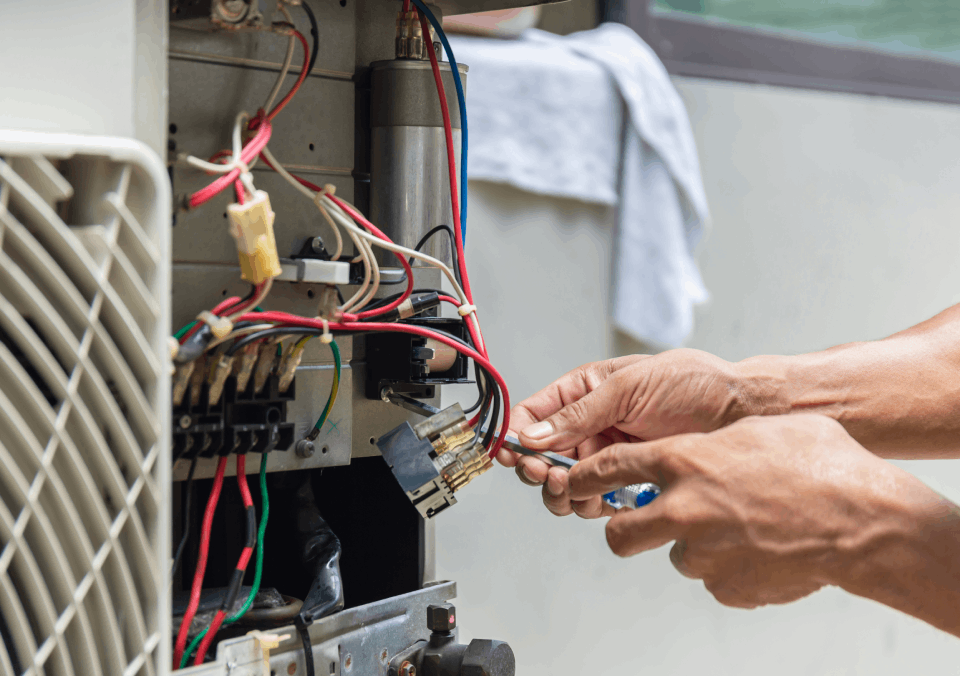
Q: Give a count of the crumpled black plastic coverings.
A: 1